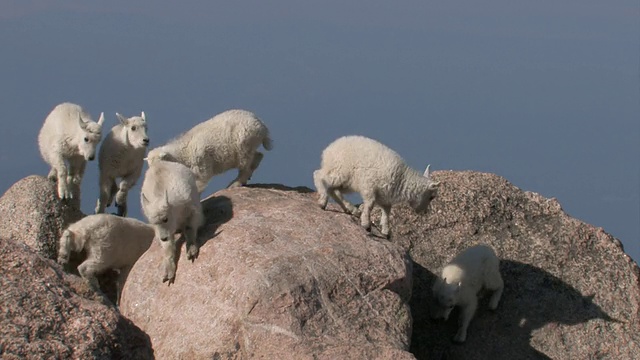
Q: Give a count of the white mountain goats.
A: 7